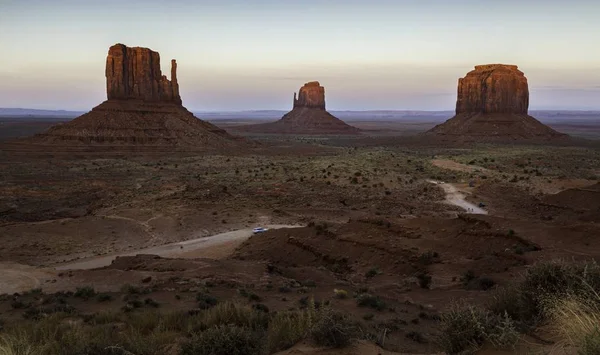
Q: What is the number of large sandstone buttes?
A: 3